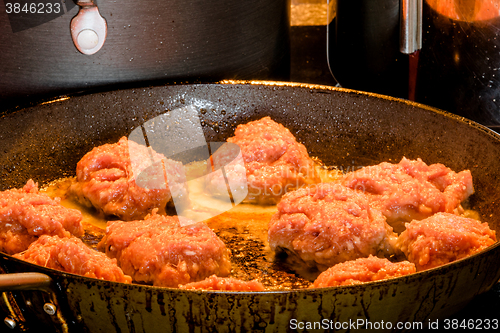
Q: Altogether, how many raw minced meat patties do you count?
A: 10